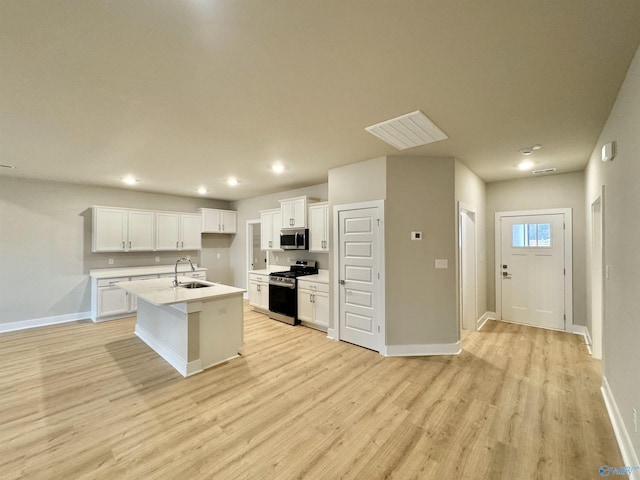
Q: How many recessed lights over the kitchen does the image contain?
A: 4